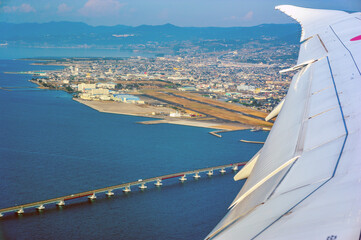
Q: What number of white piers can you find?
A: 14